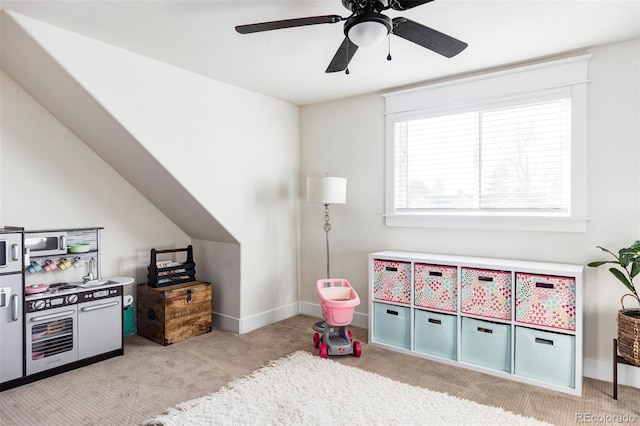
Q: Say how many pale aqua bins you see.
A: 4